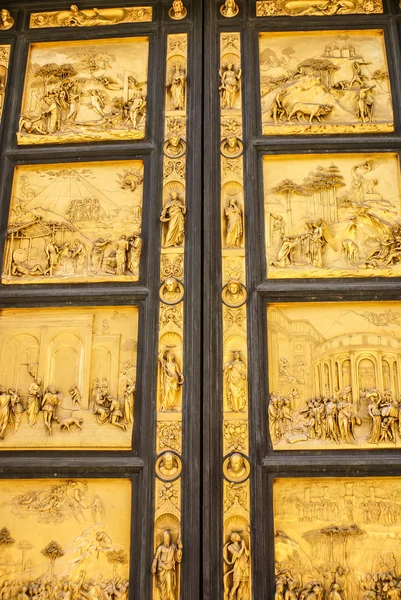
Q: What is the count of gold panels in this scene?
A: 8